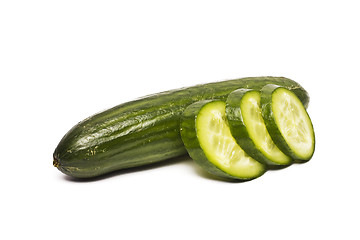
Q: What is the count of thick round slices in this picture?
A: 3